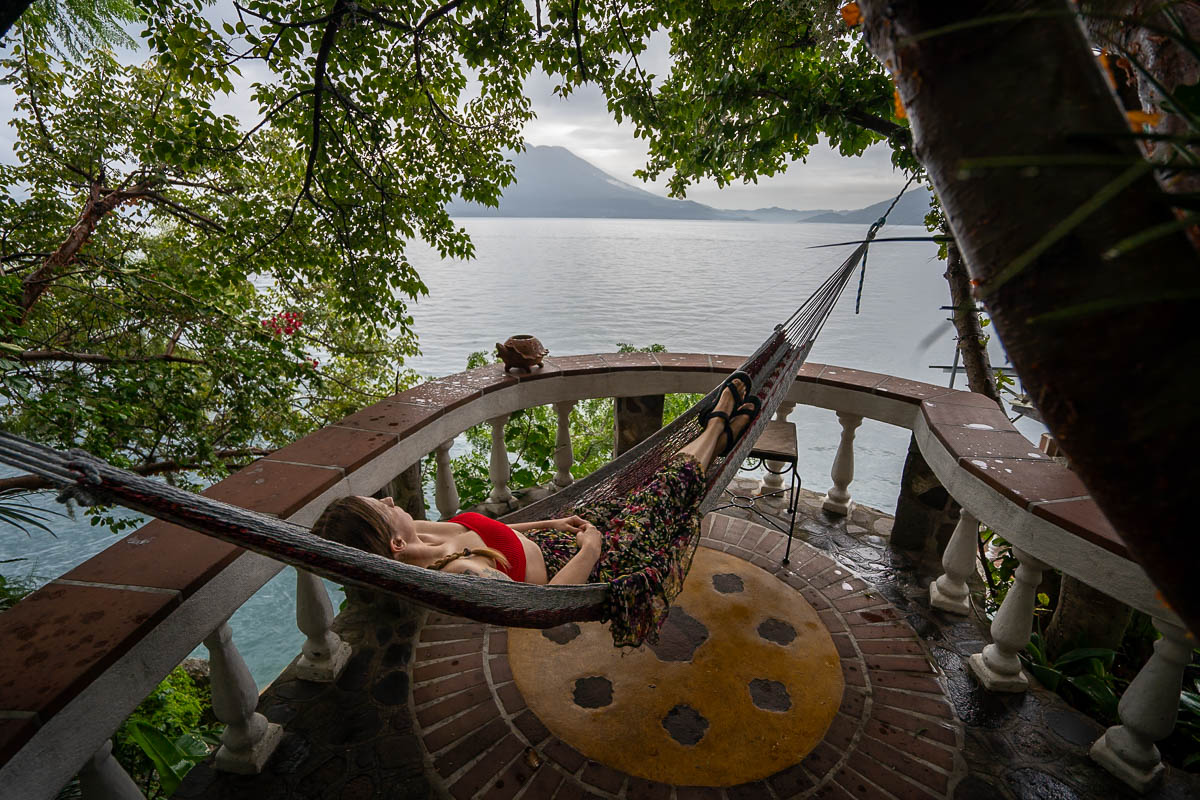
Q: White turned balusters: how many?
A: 11